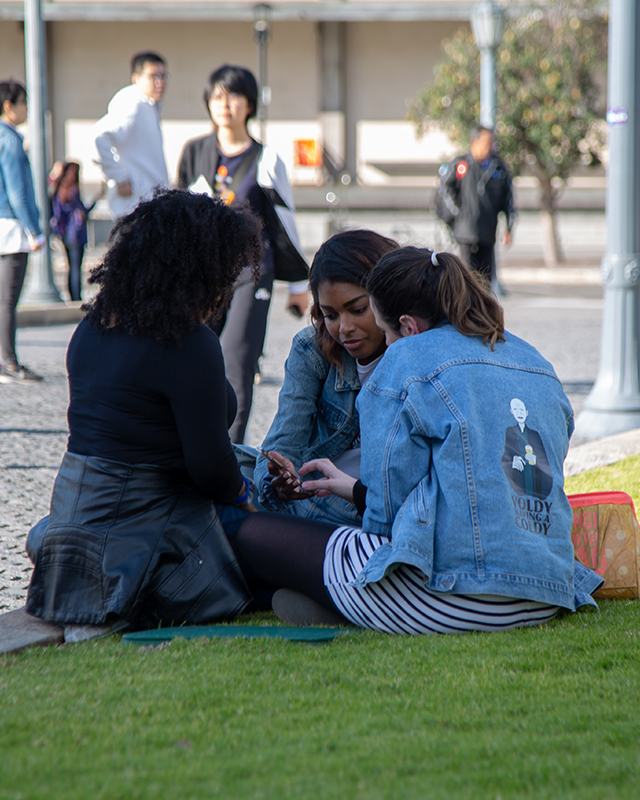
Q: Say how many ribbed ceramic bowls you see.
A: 0